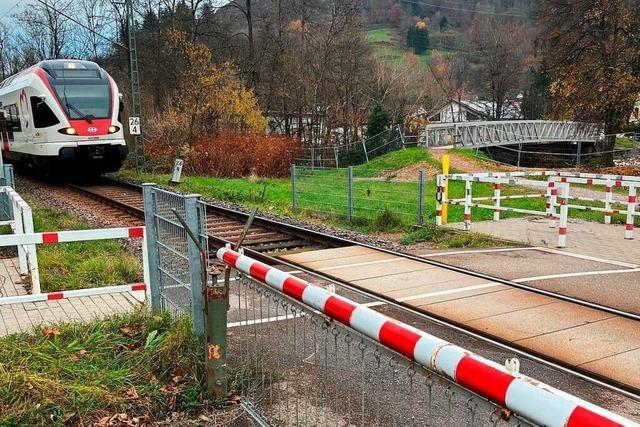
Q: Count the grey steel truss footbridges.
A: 1